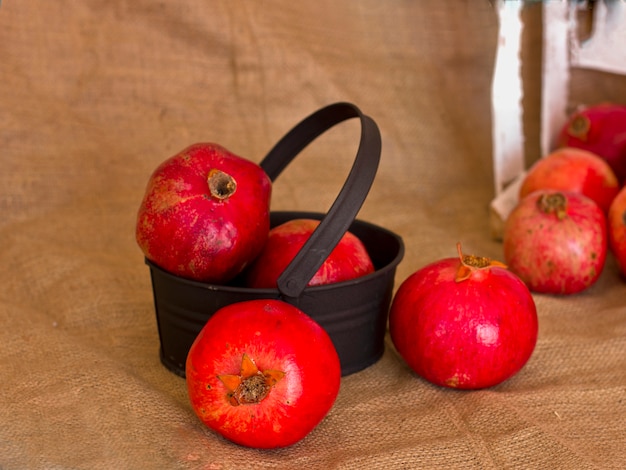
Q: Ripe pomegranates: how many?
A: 8